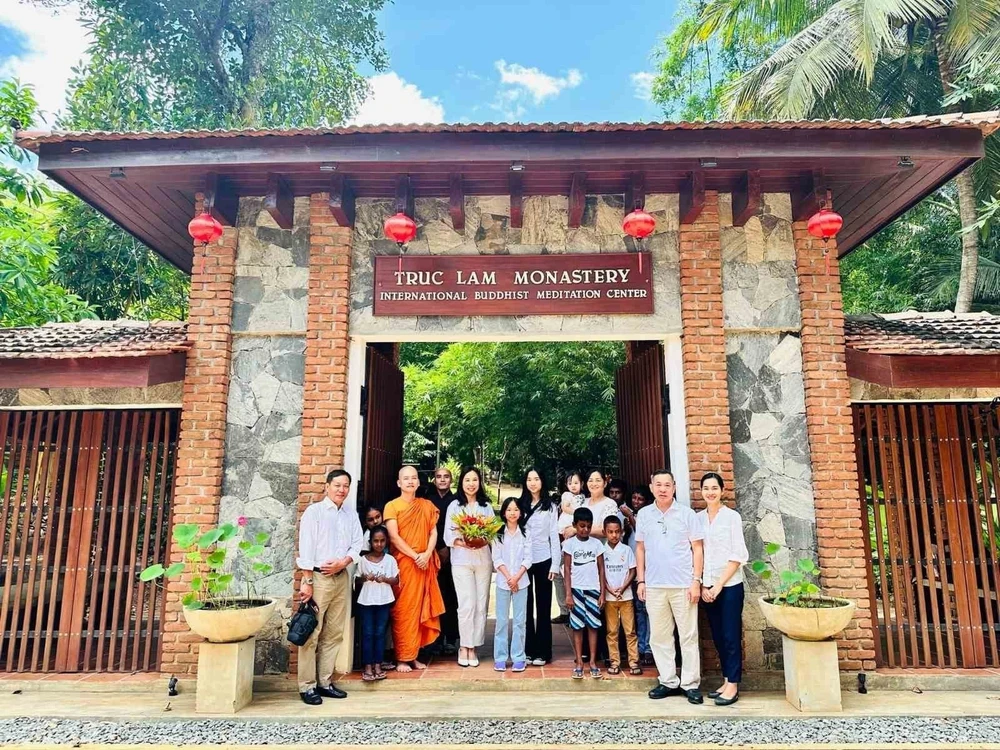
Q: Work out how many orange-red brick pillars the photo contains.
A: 4